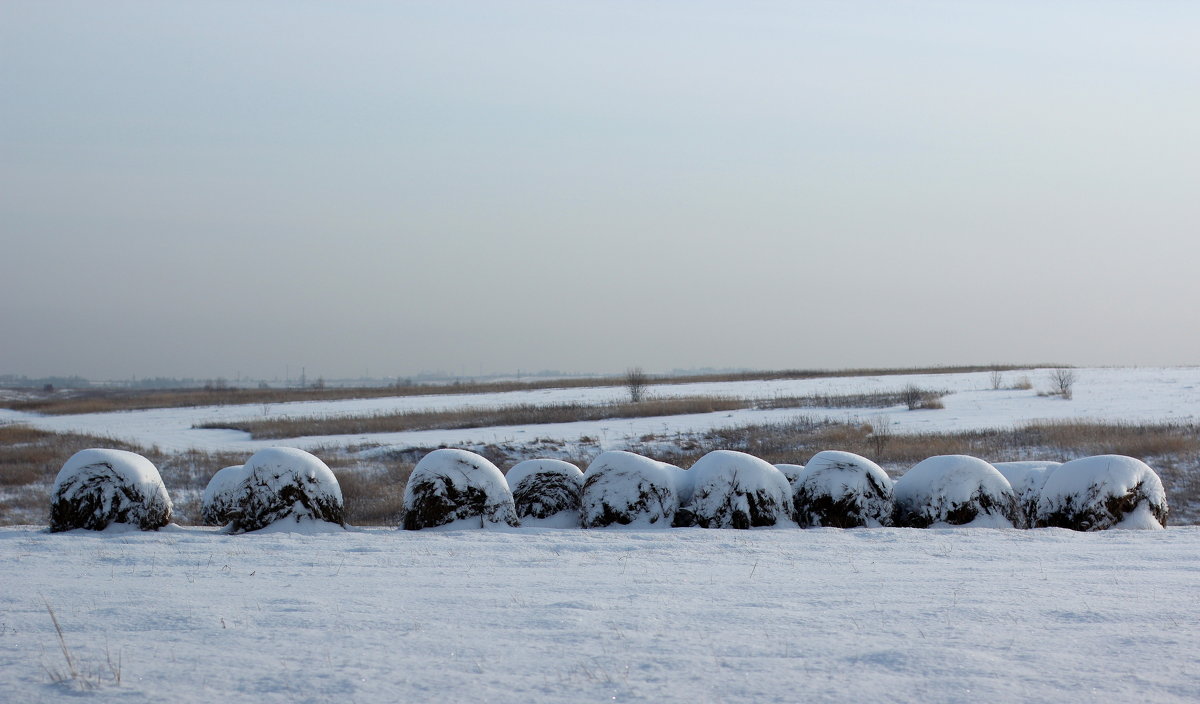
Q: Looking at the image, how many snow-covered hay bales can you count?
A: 12